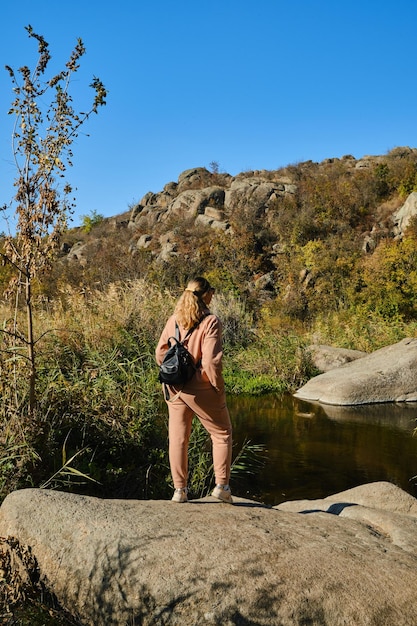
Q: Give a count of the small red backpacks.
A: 0